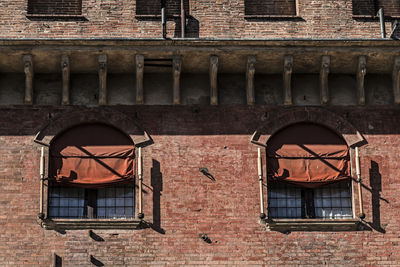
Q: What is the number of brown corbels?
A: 11